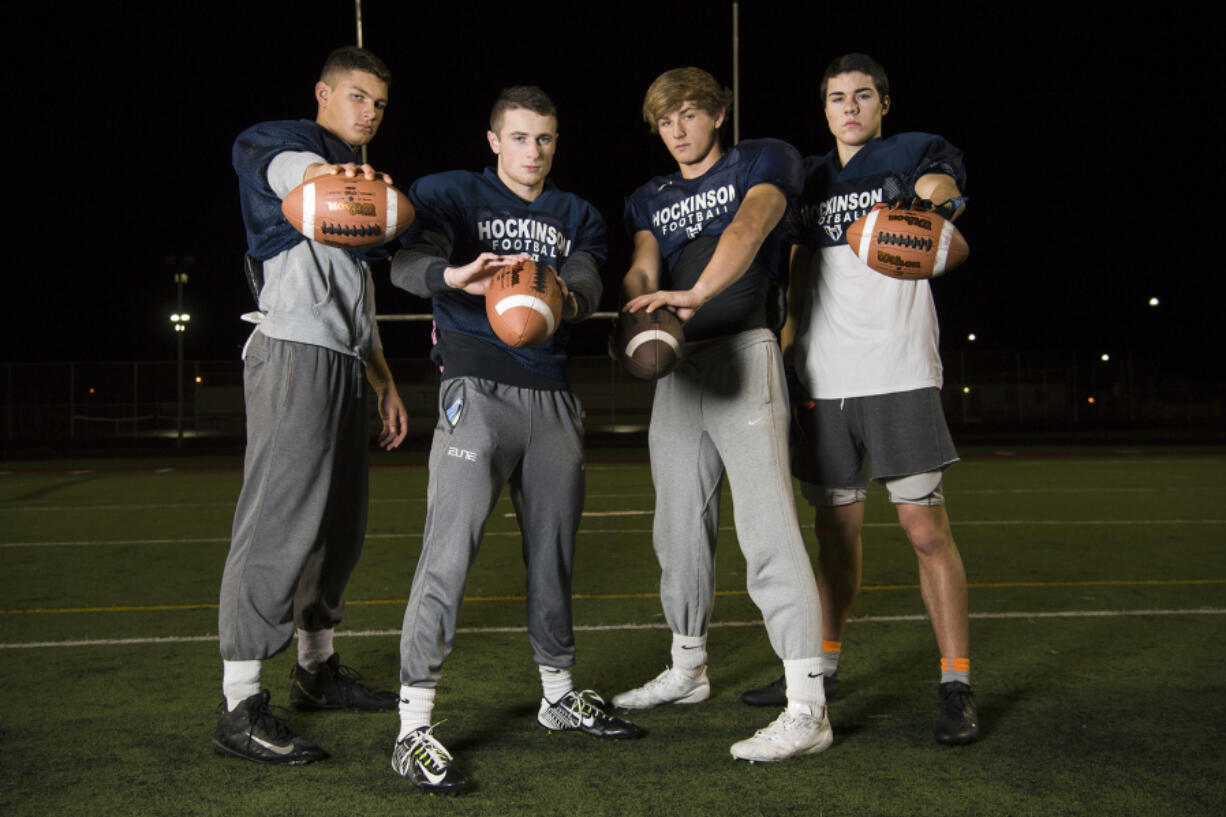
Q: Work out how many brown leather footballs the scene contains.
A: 4